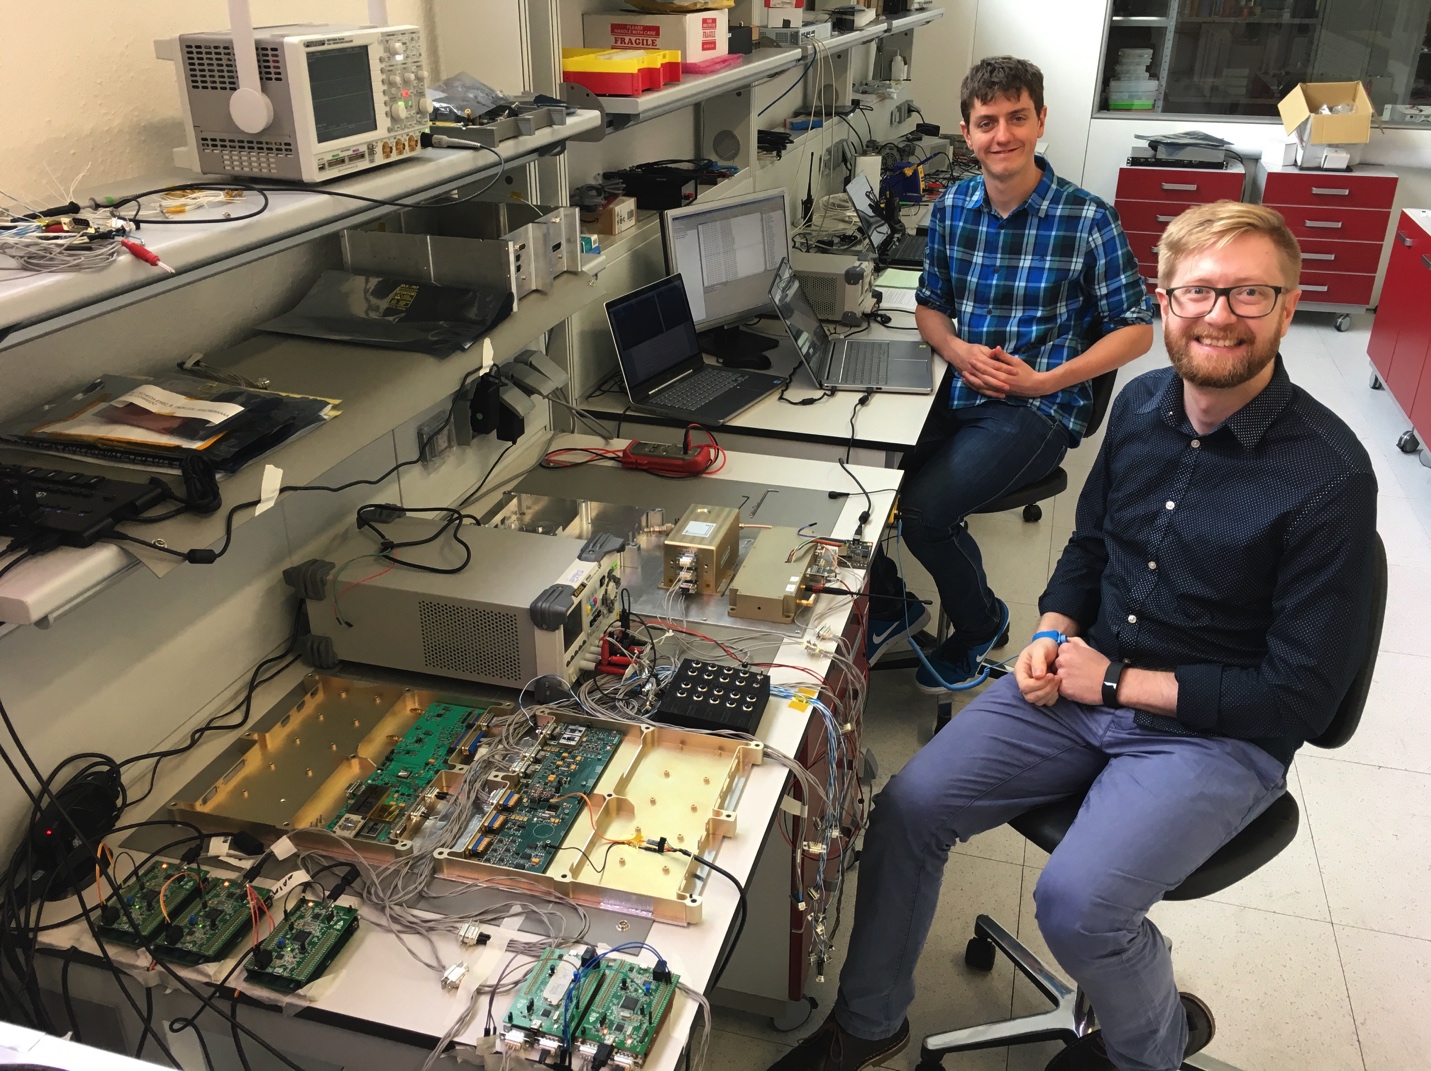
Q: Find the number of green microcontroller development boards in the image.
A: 5